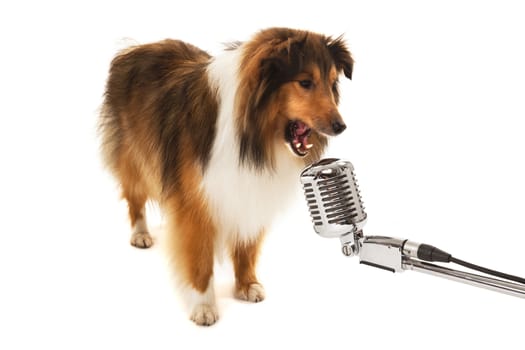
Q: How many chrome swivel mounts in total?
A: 1